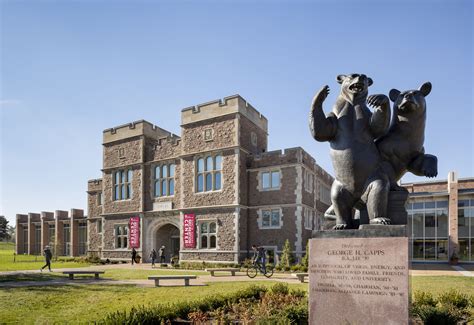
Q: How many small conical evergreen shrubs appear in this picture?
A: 2